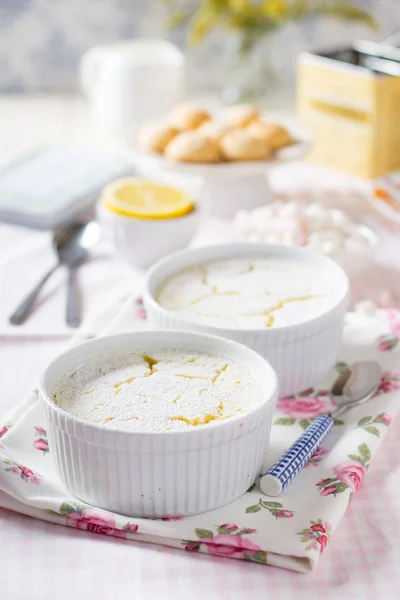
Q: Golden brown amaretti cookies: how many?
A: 7